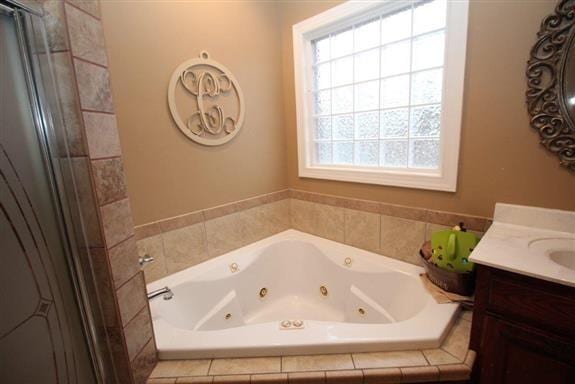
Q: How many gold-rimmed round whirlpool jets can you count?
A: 4